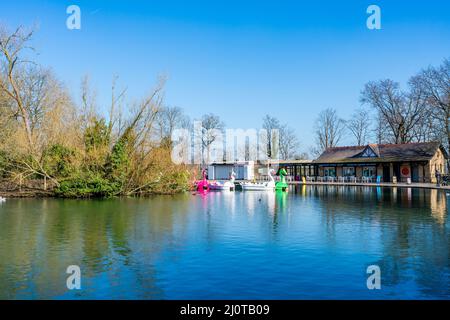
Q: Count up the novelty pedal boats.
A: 4